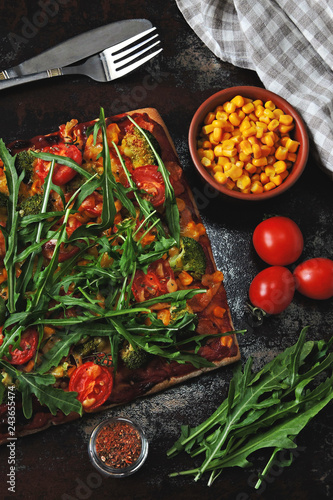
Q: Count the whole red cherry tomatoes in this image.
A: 3